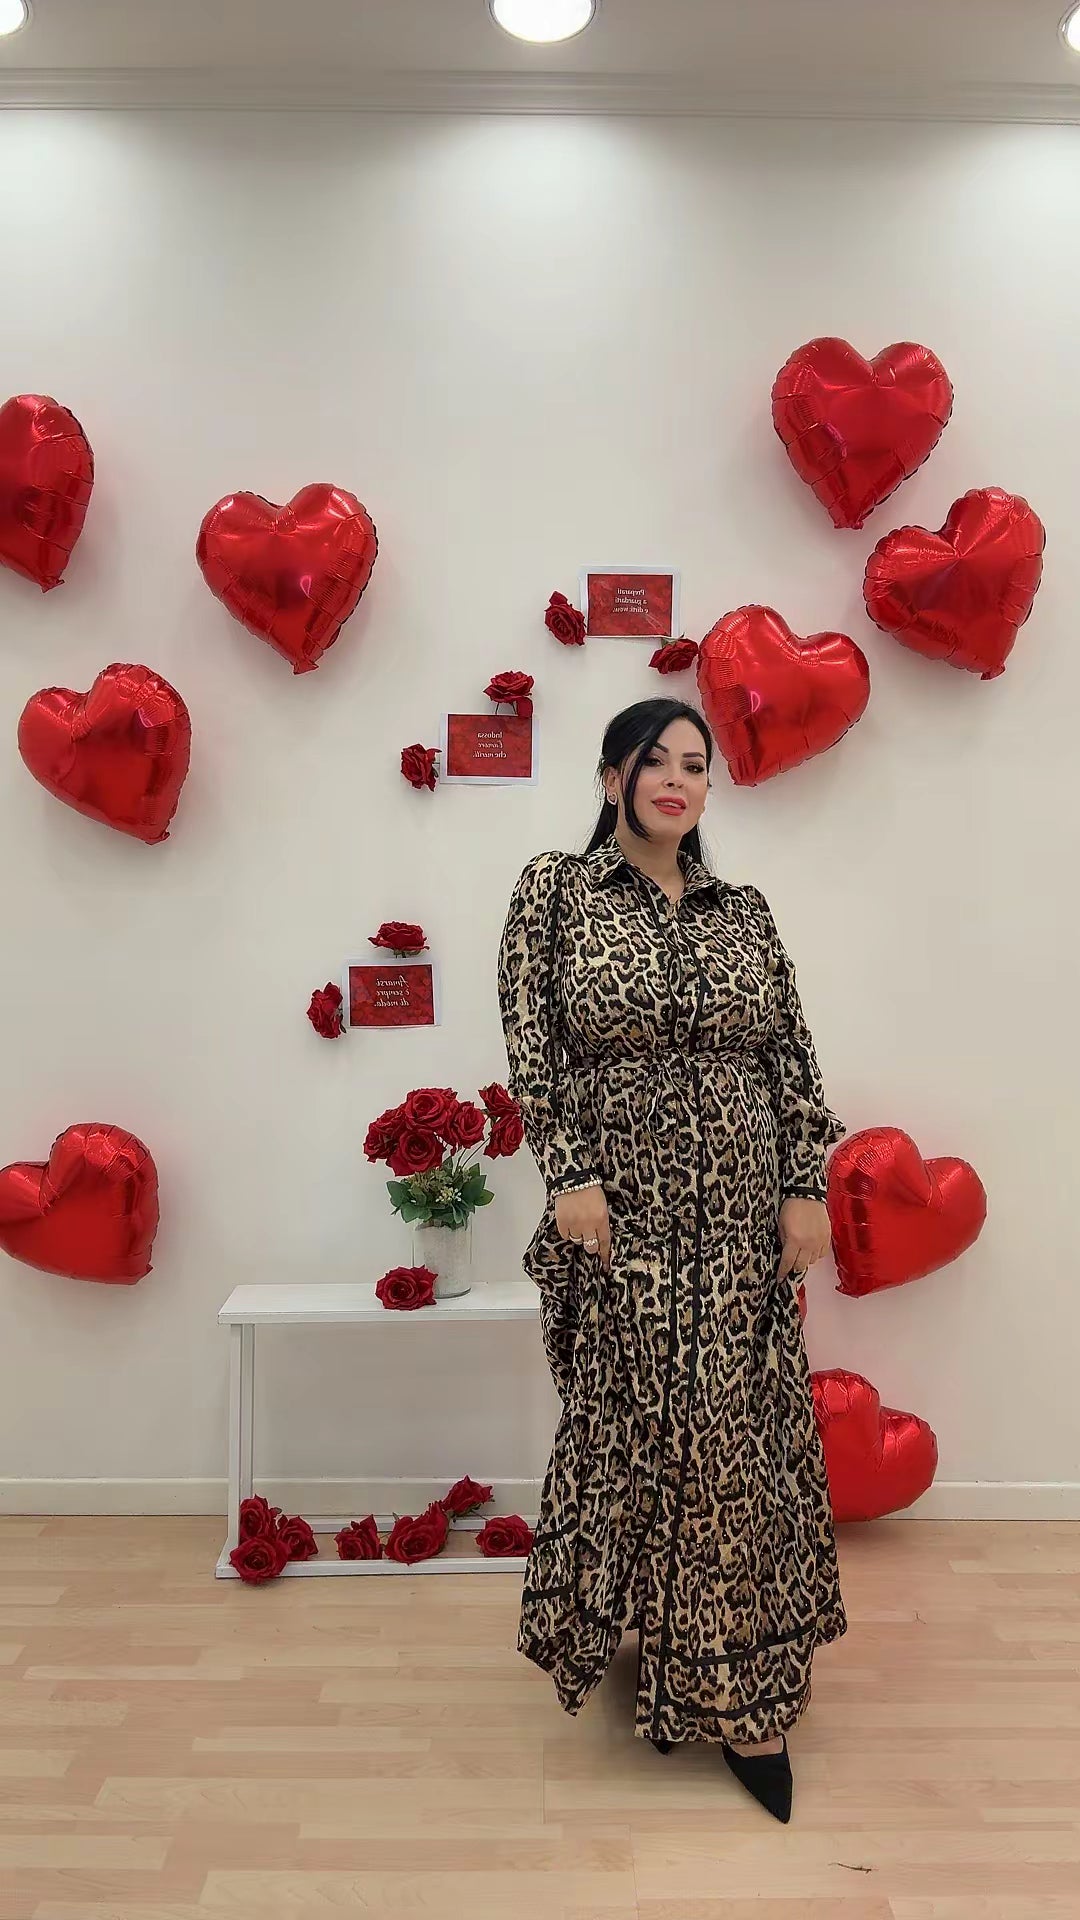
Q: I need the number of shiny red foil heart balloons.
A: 9